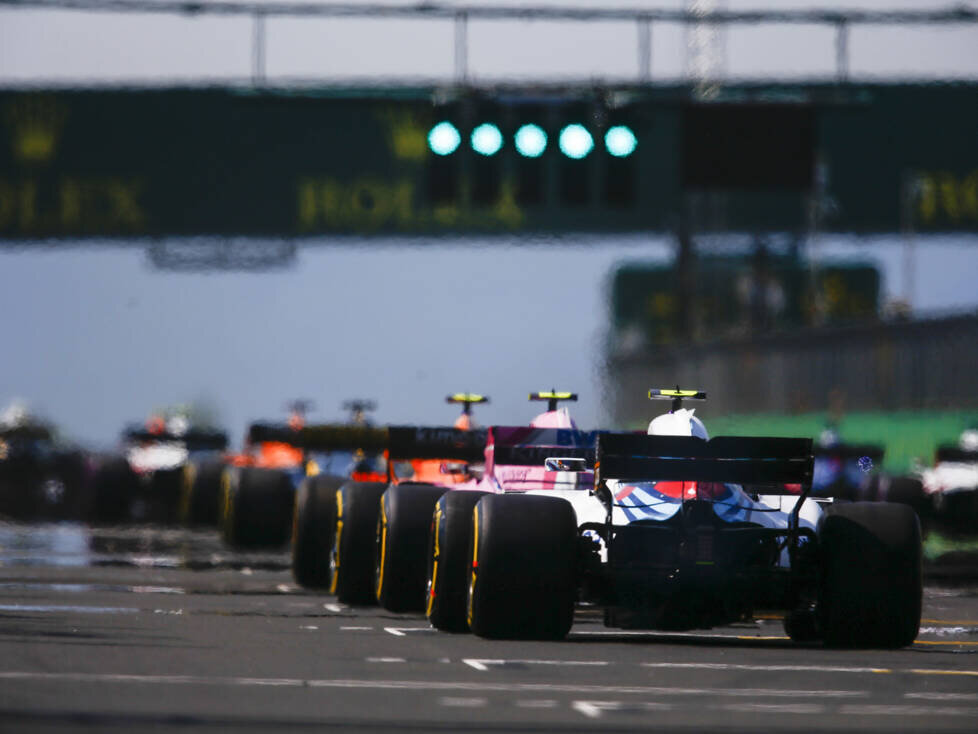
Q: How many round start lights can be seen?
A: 5